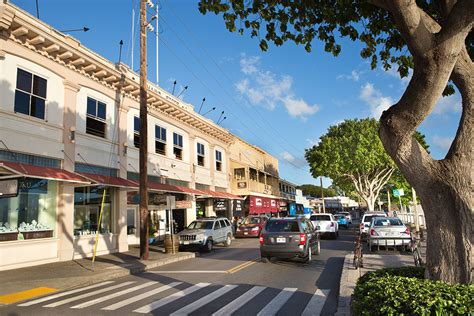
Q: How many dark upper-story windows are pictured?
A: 7